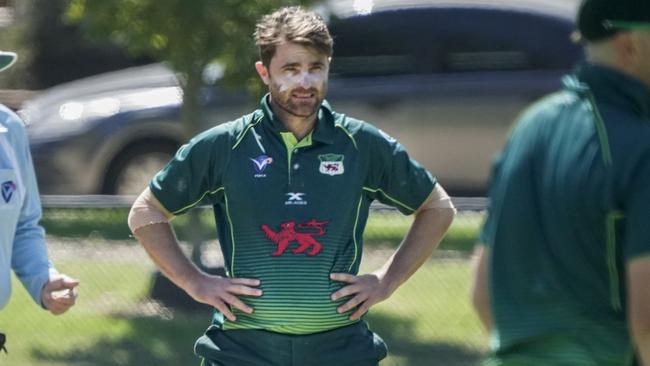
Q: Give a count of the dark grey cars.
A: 1